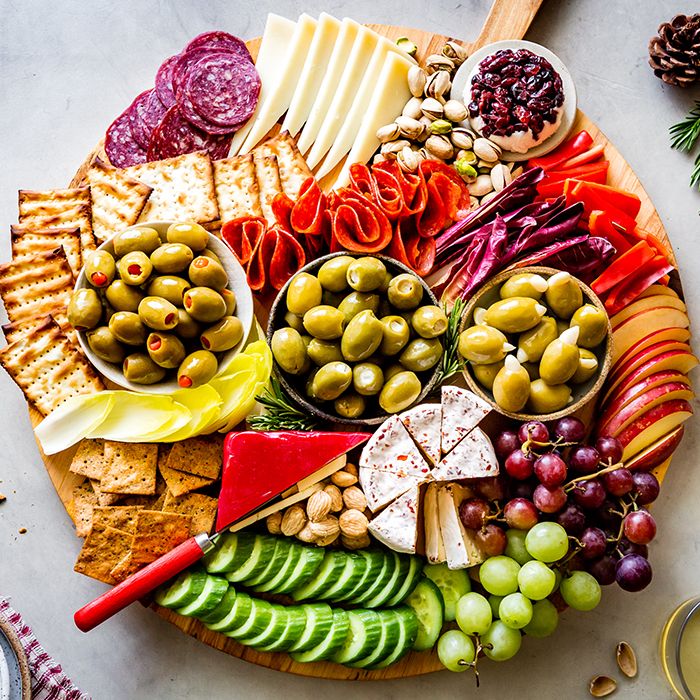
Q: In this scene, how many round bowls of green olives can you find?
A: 3